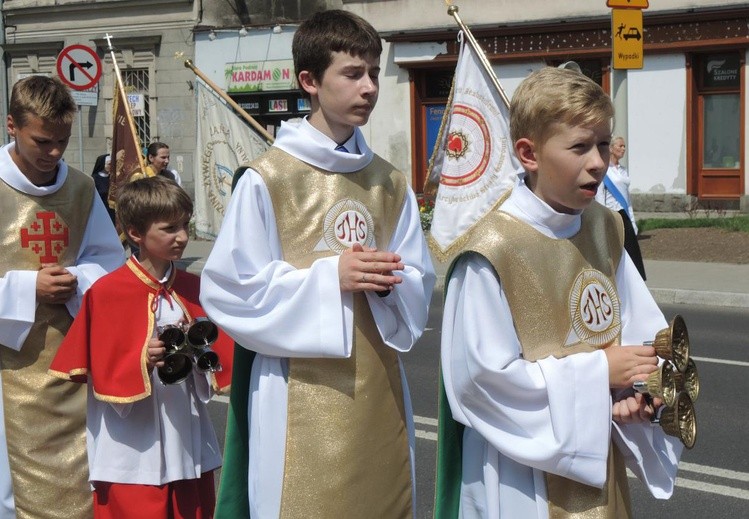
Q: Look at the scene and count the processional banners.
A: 3